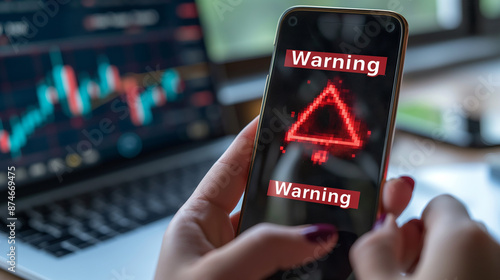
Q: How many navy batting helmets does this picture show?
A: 0